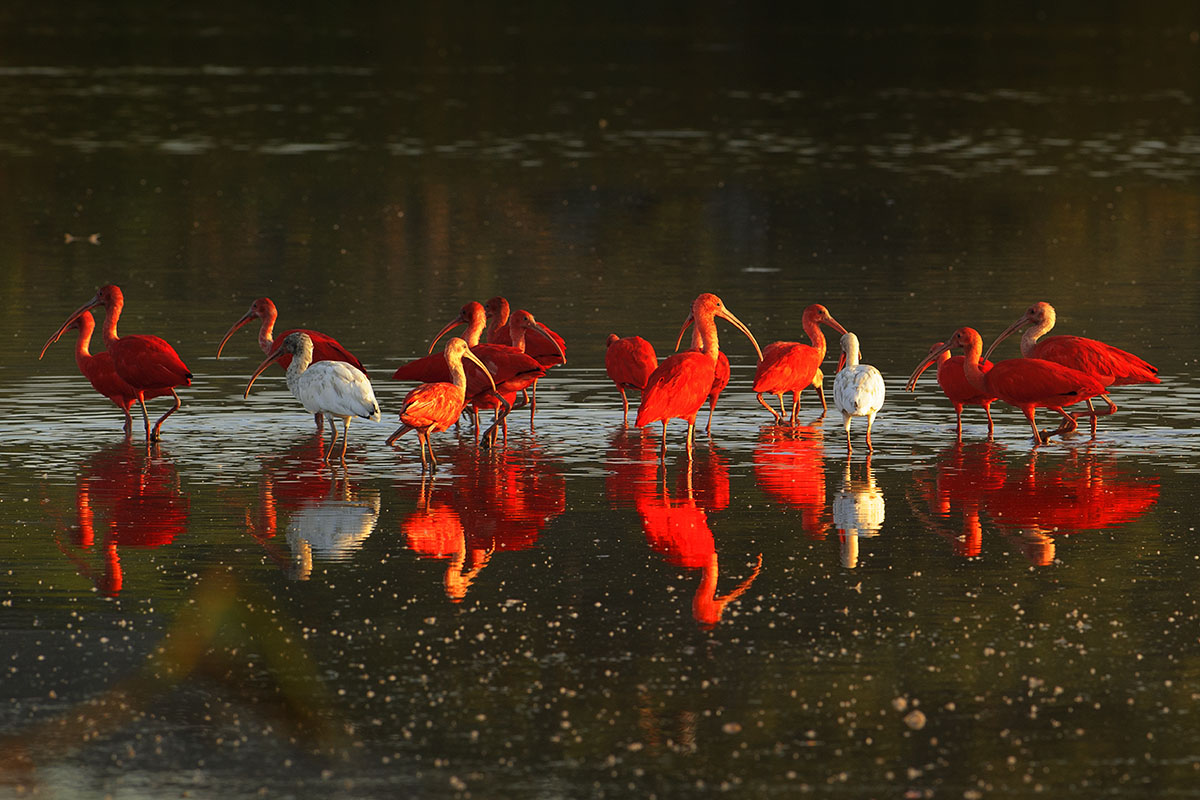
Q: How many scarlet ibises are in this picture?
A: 14